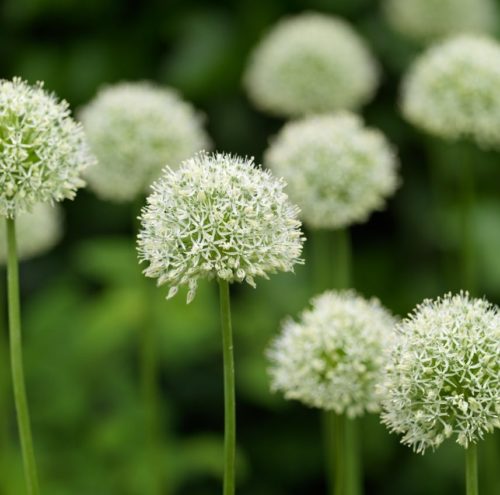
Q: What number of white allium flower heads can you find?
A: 10